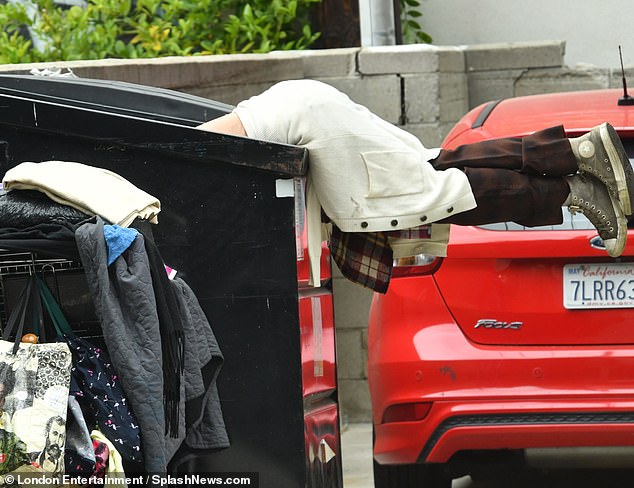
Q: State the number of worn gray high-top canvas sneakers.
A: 2